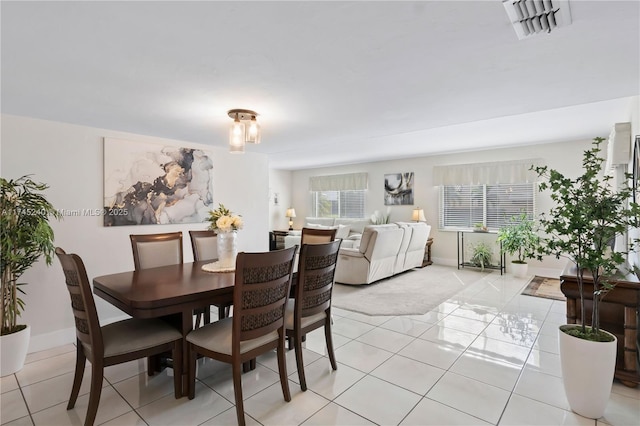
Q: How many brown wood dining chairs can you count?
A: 6